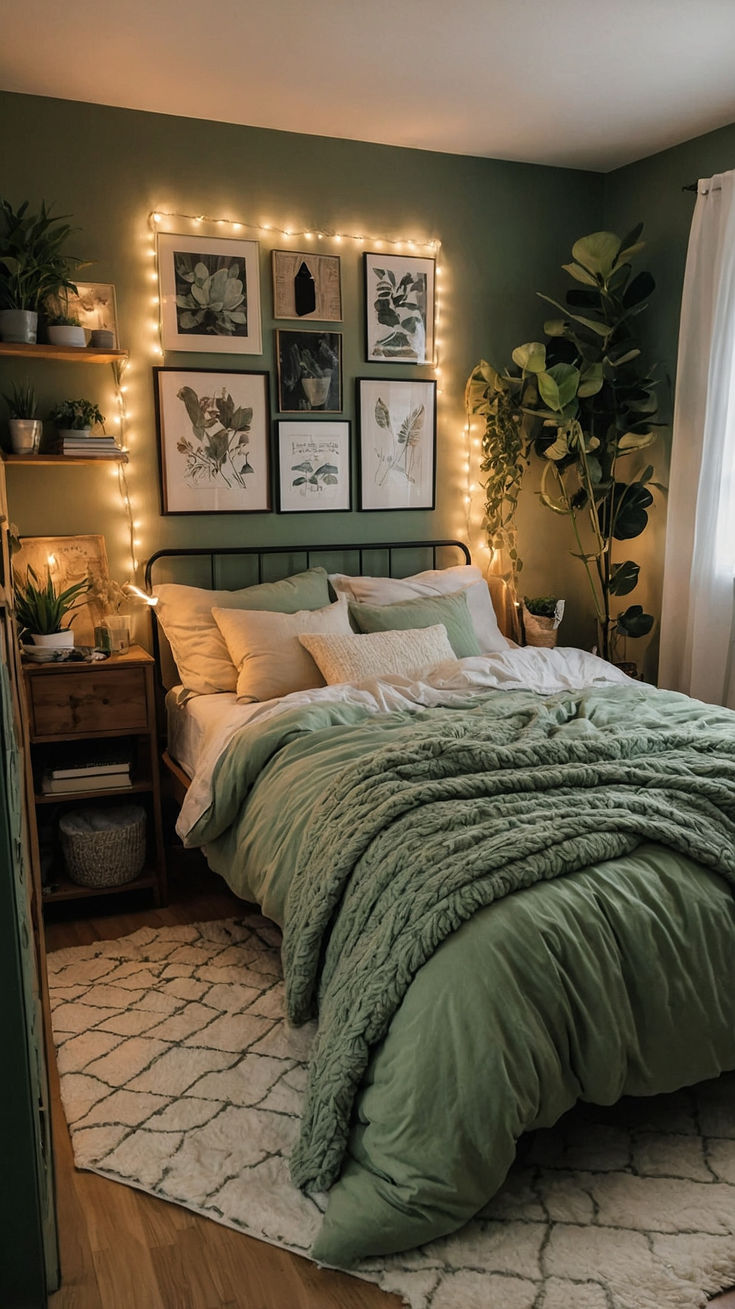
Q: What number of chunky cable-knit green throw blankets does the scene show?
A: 1